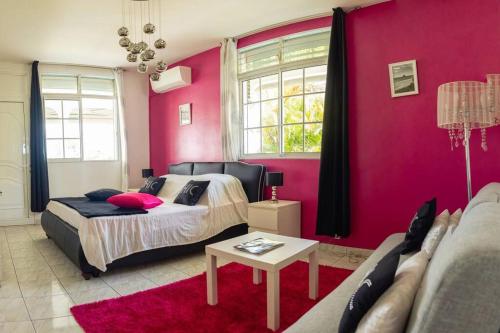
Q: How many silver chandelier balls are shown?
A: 13